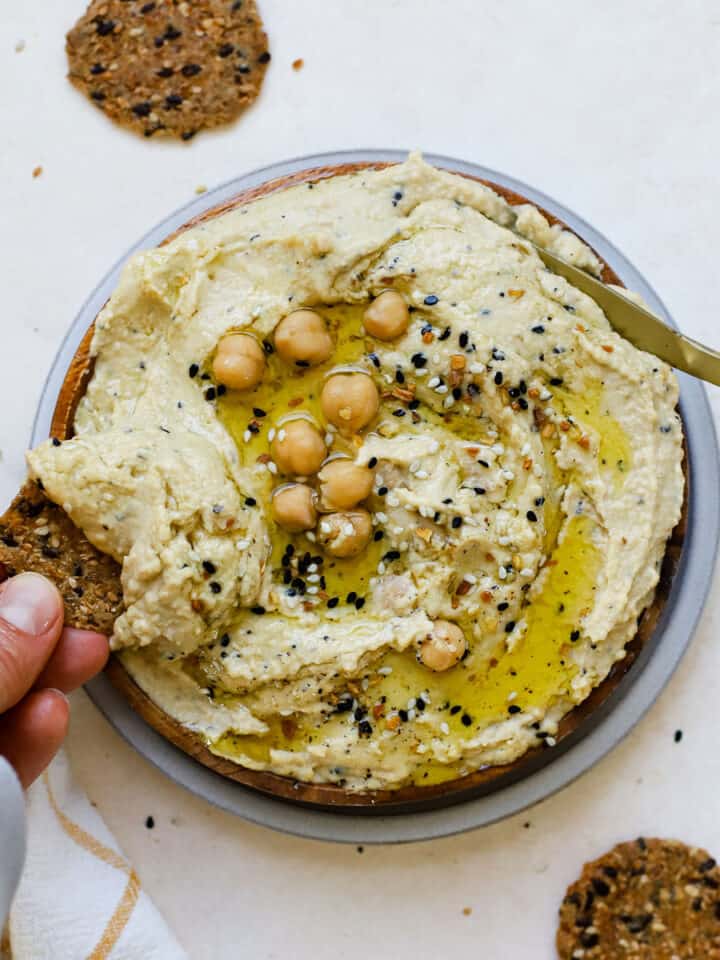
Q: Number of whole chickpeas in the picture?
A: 9